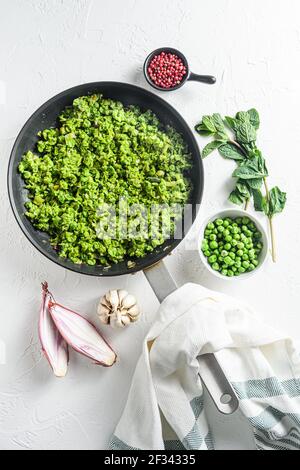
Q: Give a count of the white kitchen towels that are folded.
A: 1